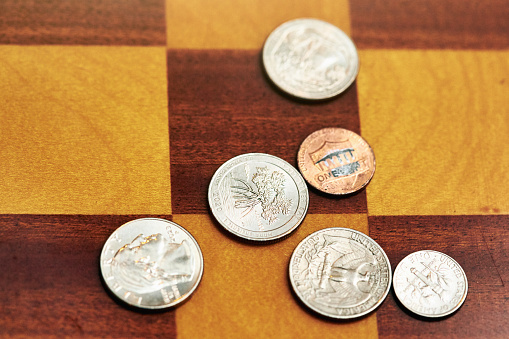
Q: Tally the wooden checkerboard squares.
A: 9